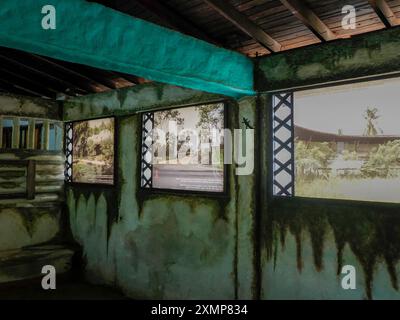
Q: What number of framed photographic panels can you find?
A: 3